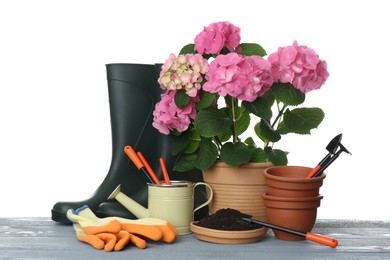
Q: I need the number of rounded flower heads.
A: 5